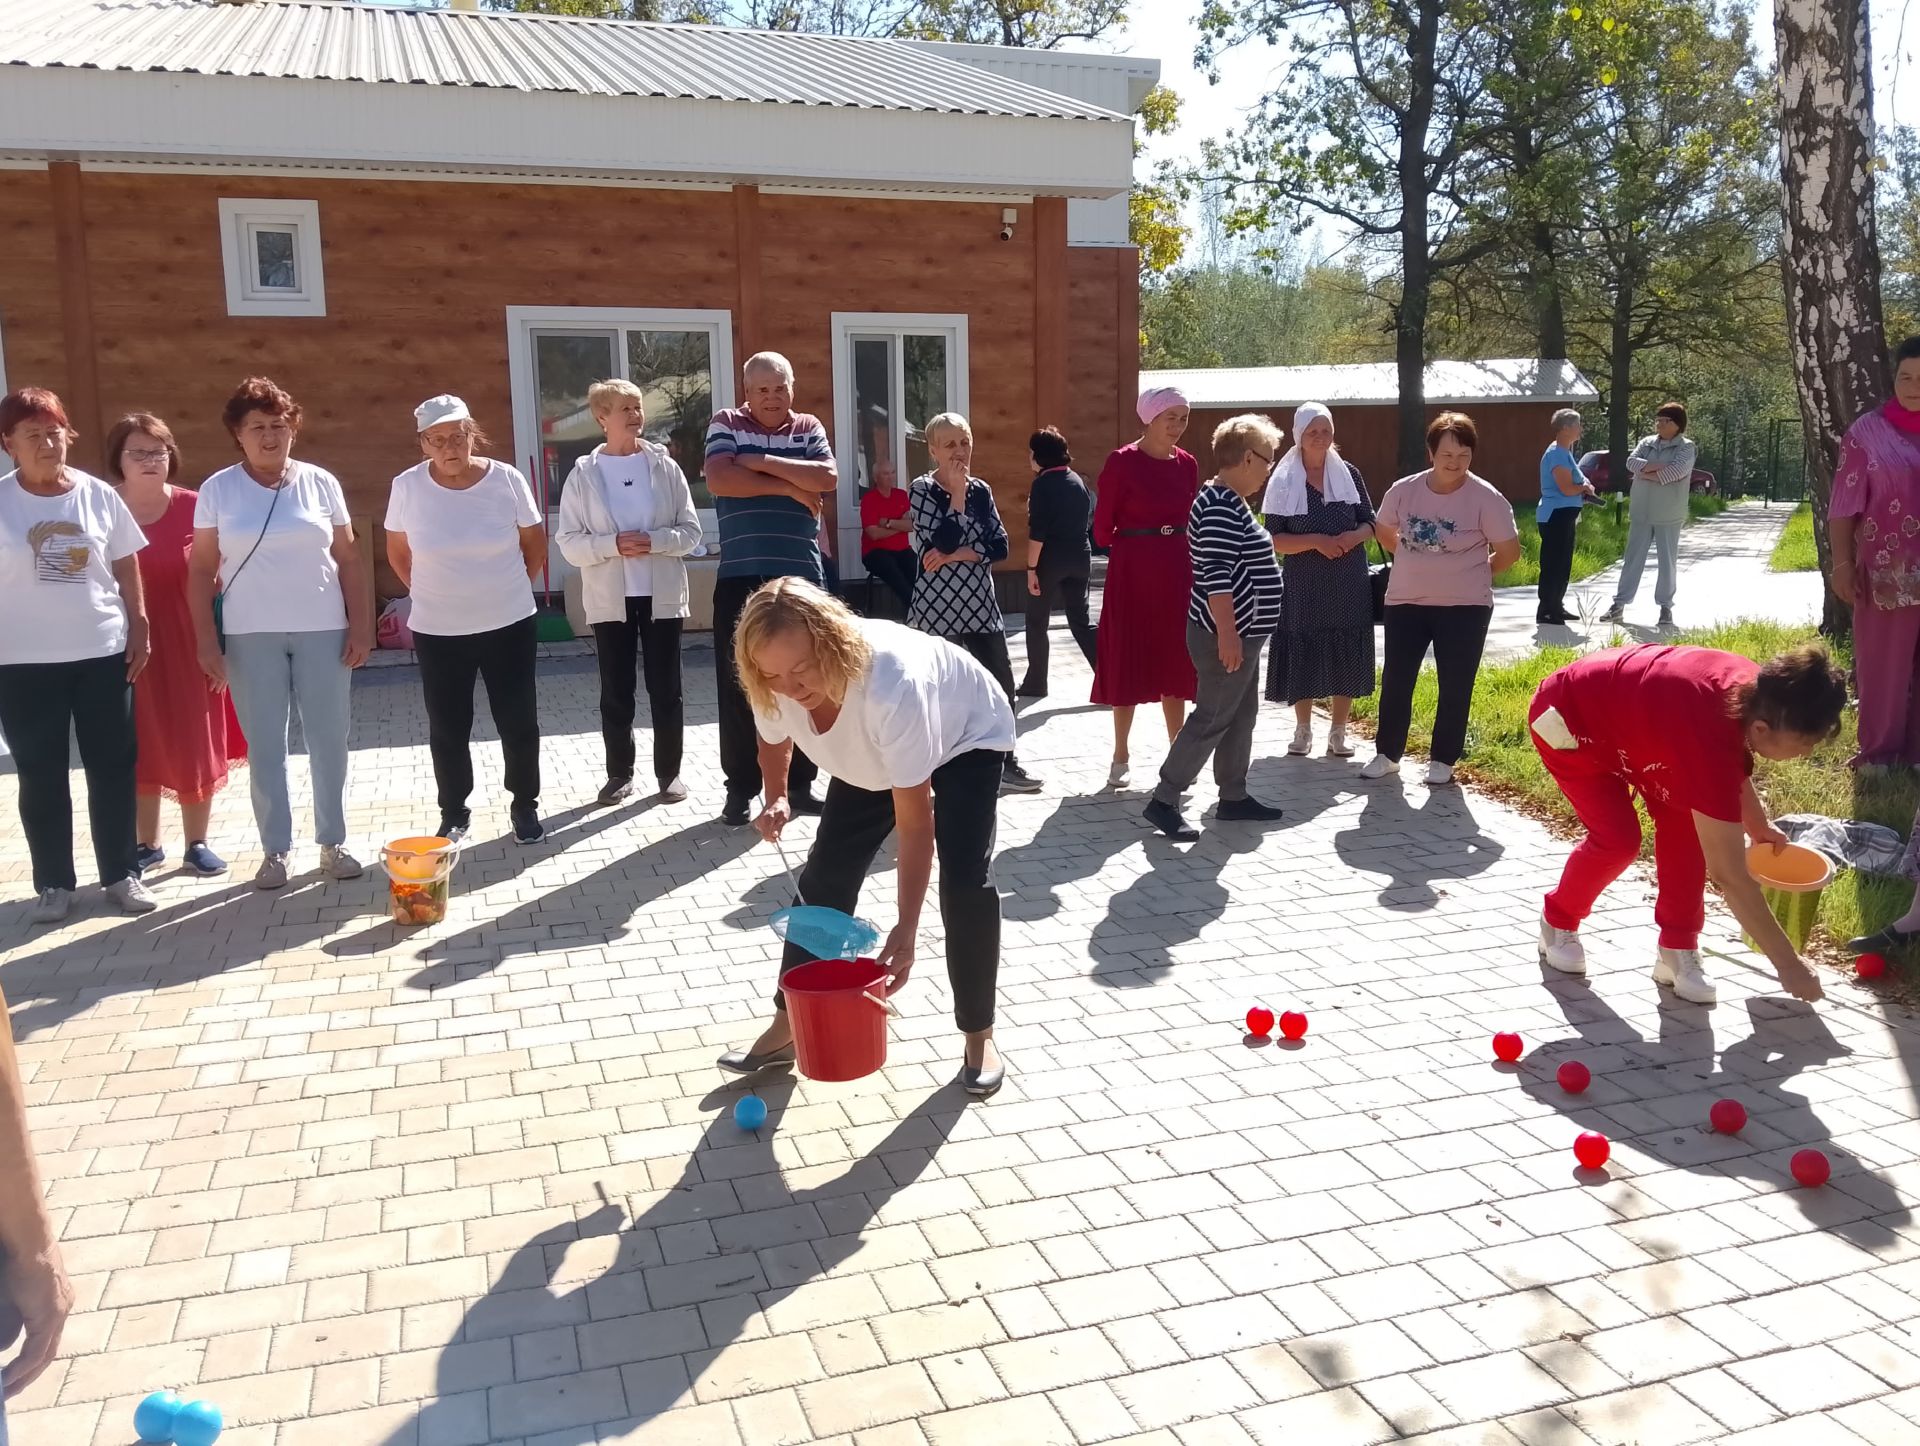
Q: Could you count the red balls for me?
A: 8